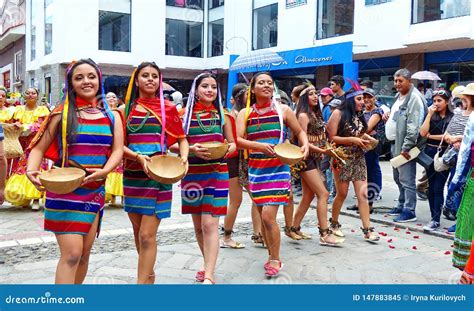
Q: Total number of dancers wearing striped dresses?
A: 4